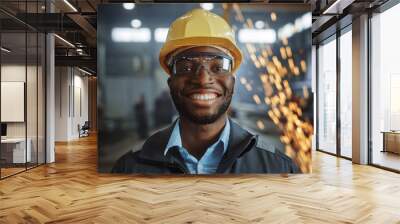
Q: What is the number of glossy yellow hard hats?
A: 1